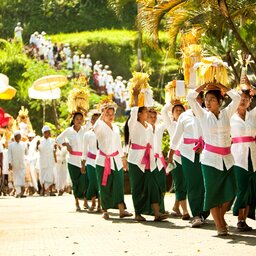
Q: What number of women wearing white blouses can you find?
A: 9